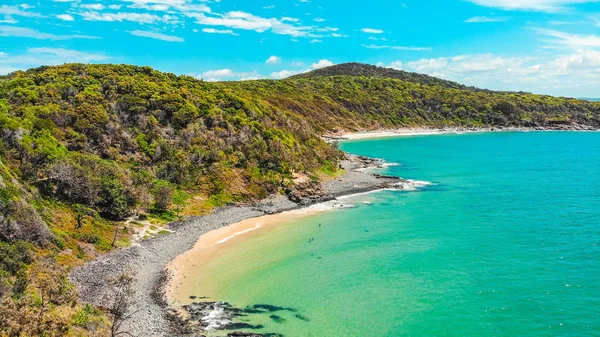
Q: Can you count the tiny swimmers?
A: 5